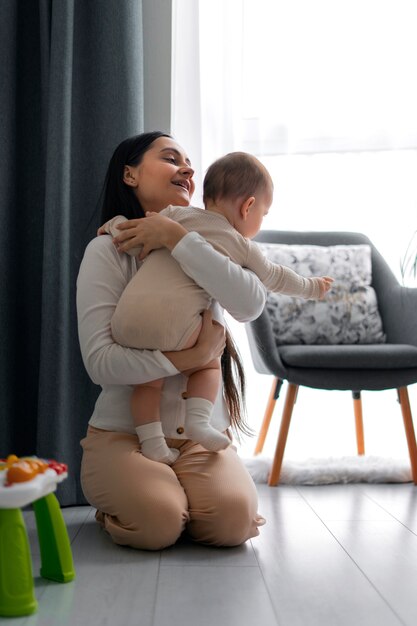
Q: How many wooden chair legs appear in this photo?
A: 4